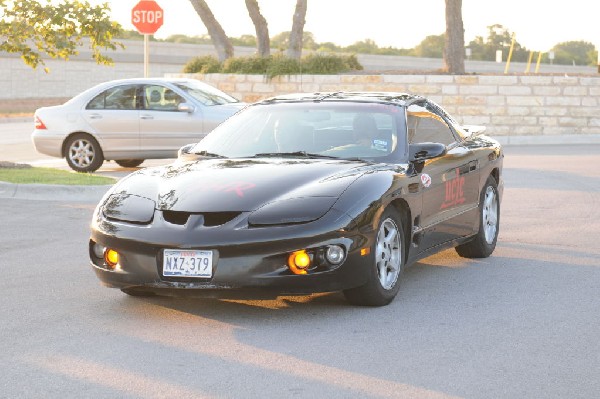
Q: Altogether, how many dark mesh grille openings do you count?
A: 2